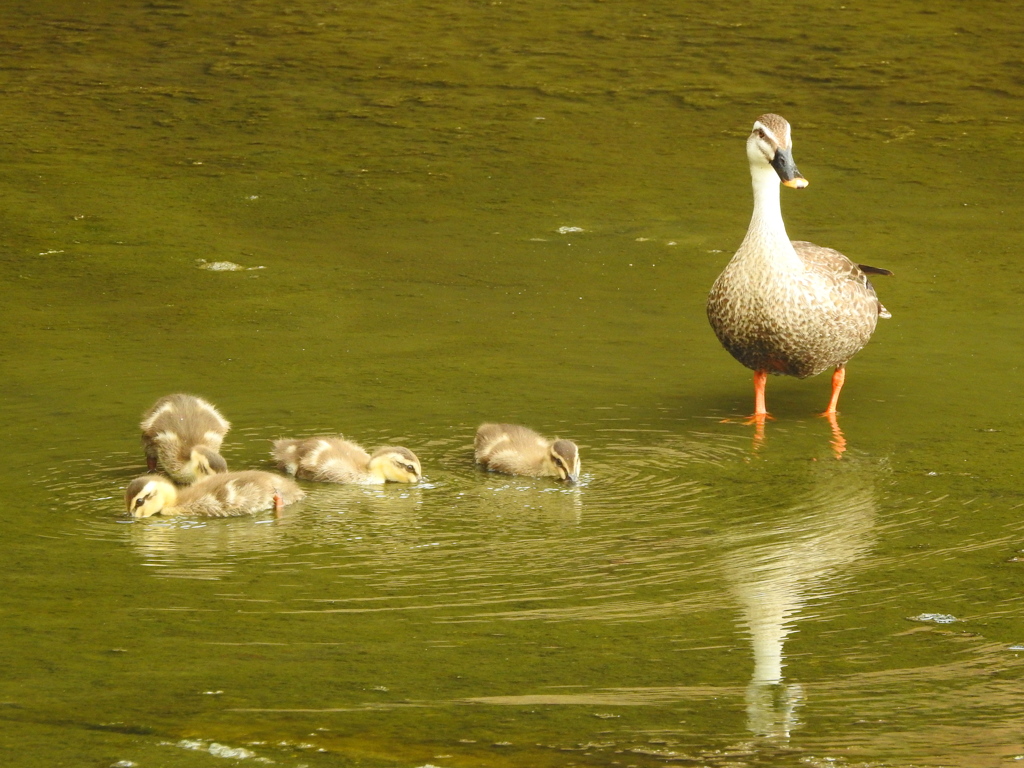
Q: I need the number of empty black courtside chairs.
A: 0